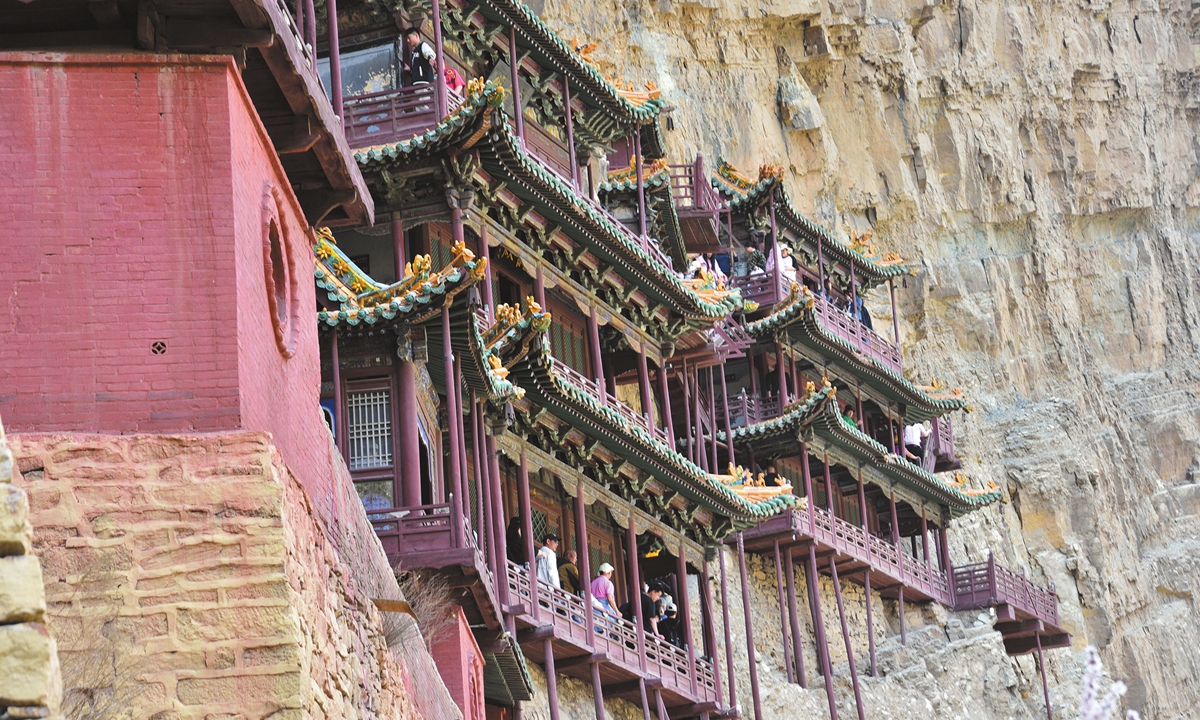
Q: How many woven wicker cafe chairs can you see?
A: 0